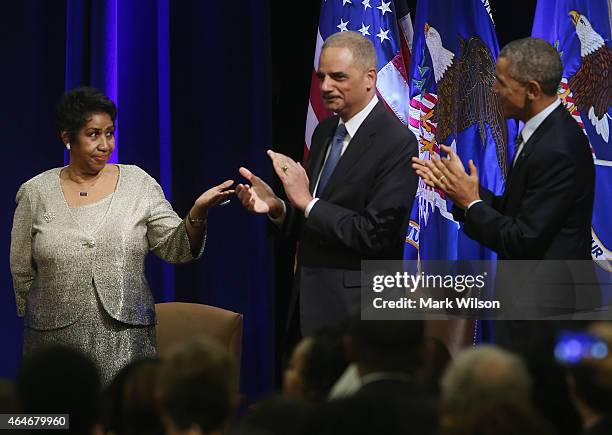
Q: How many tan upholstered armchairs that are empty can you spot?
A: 1